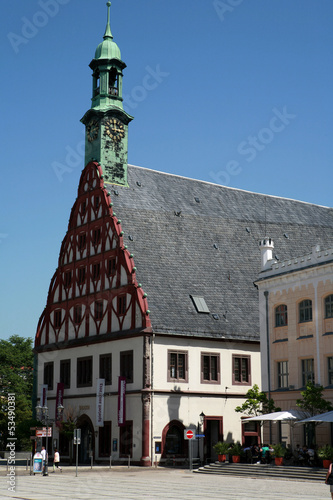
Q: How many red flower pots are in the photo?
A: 4